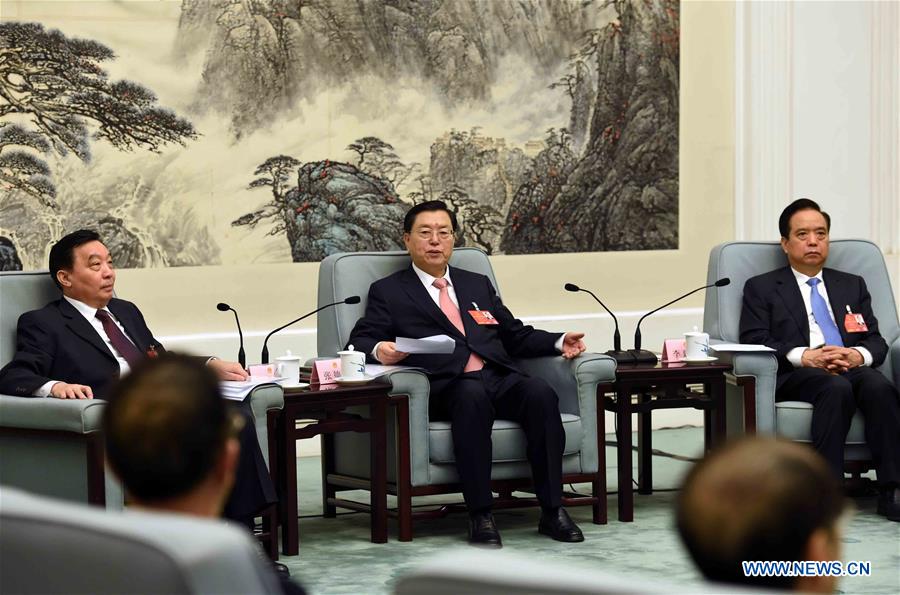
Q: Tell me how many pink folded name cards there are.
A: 3